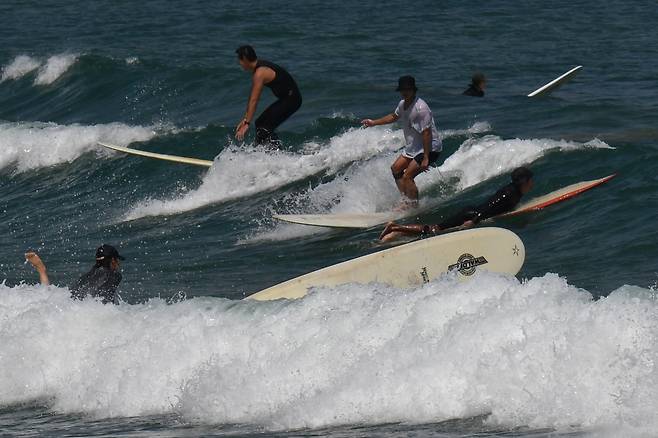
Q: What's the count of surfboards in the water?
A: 5